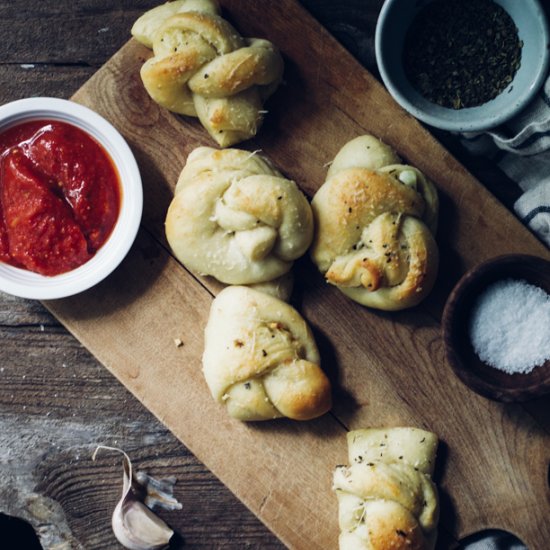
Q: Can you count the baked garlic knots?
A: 5